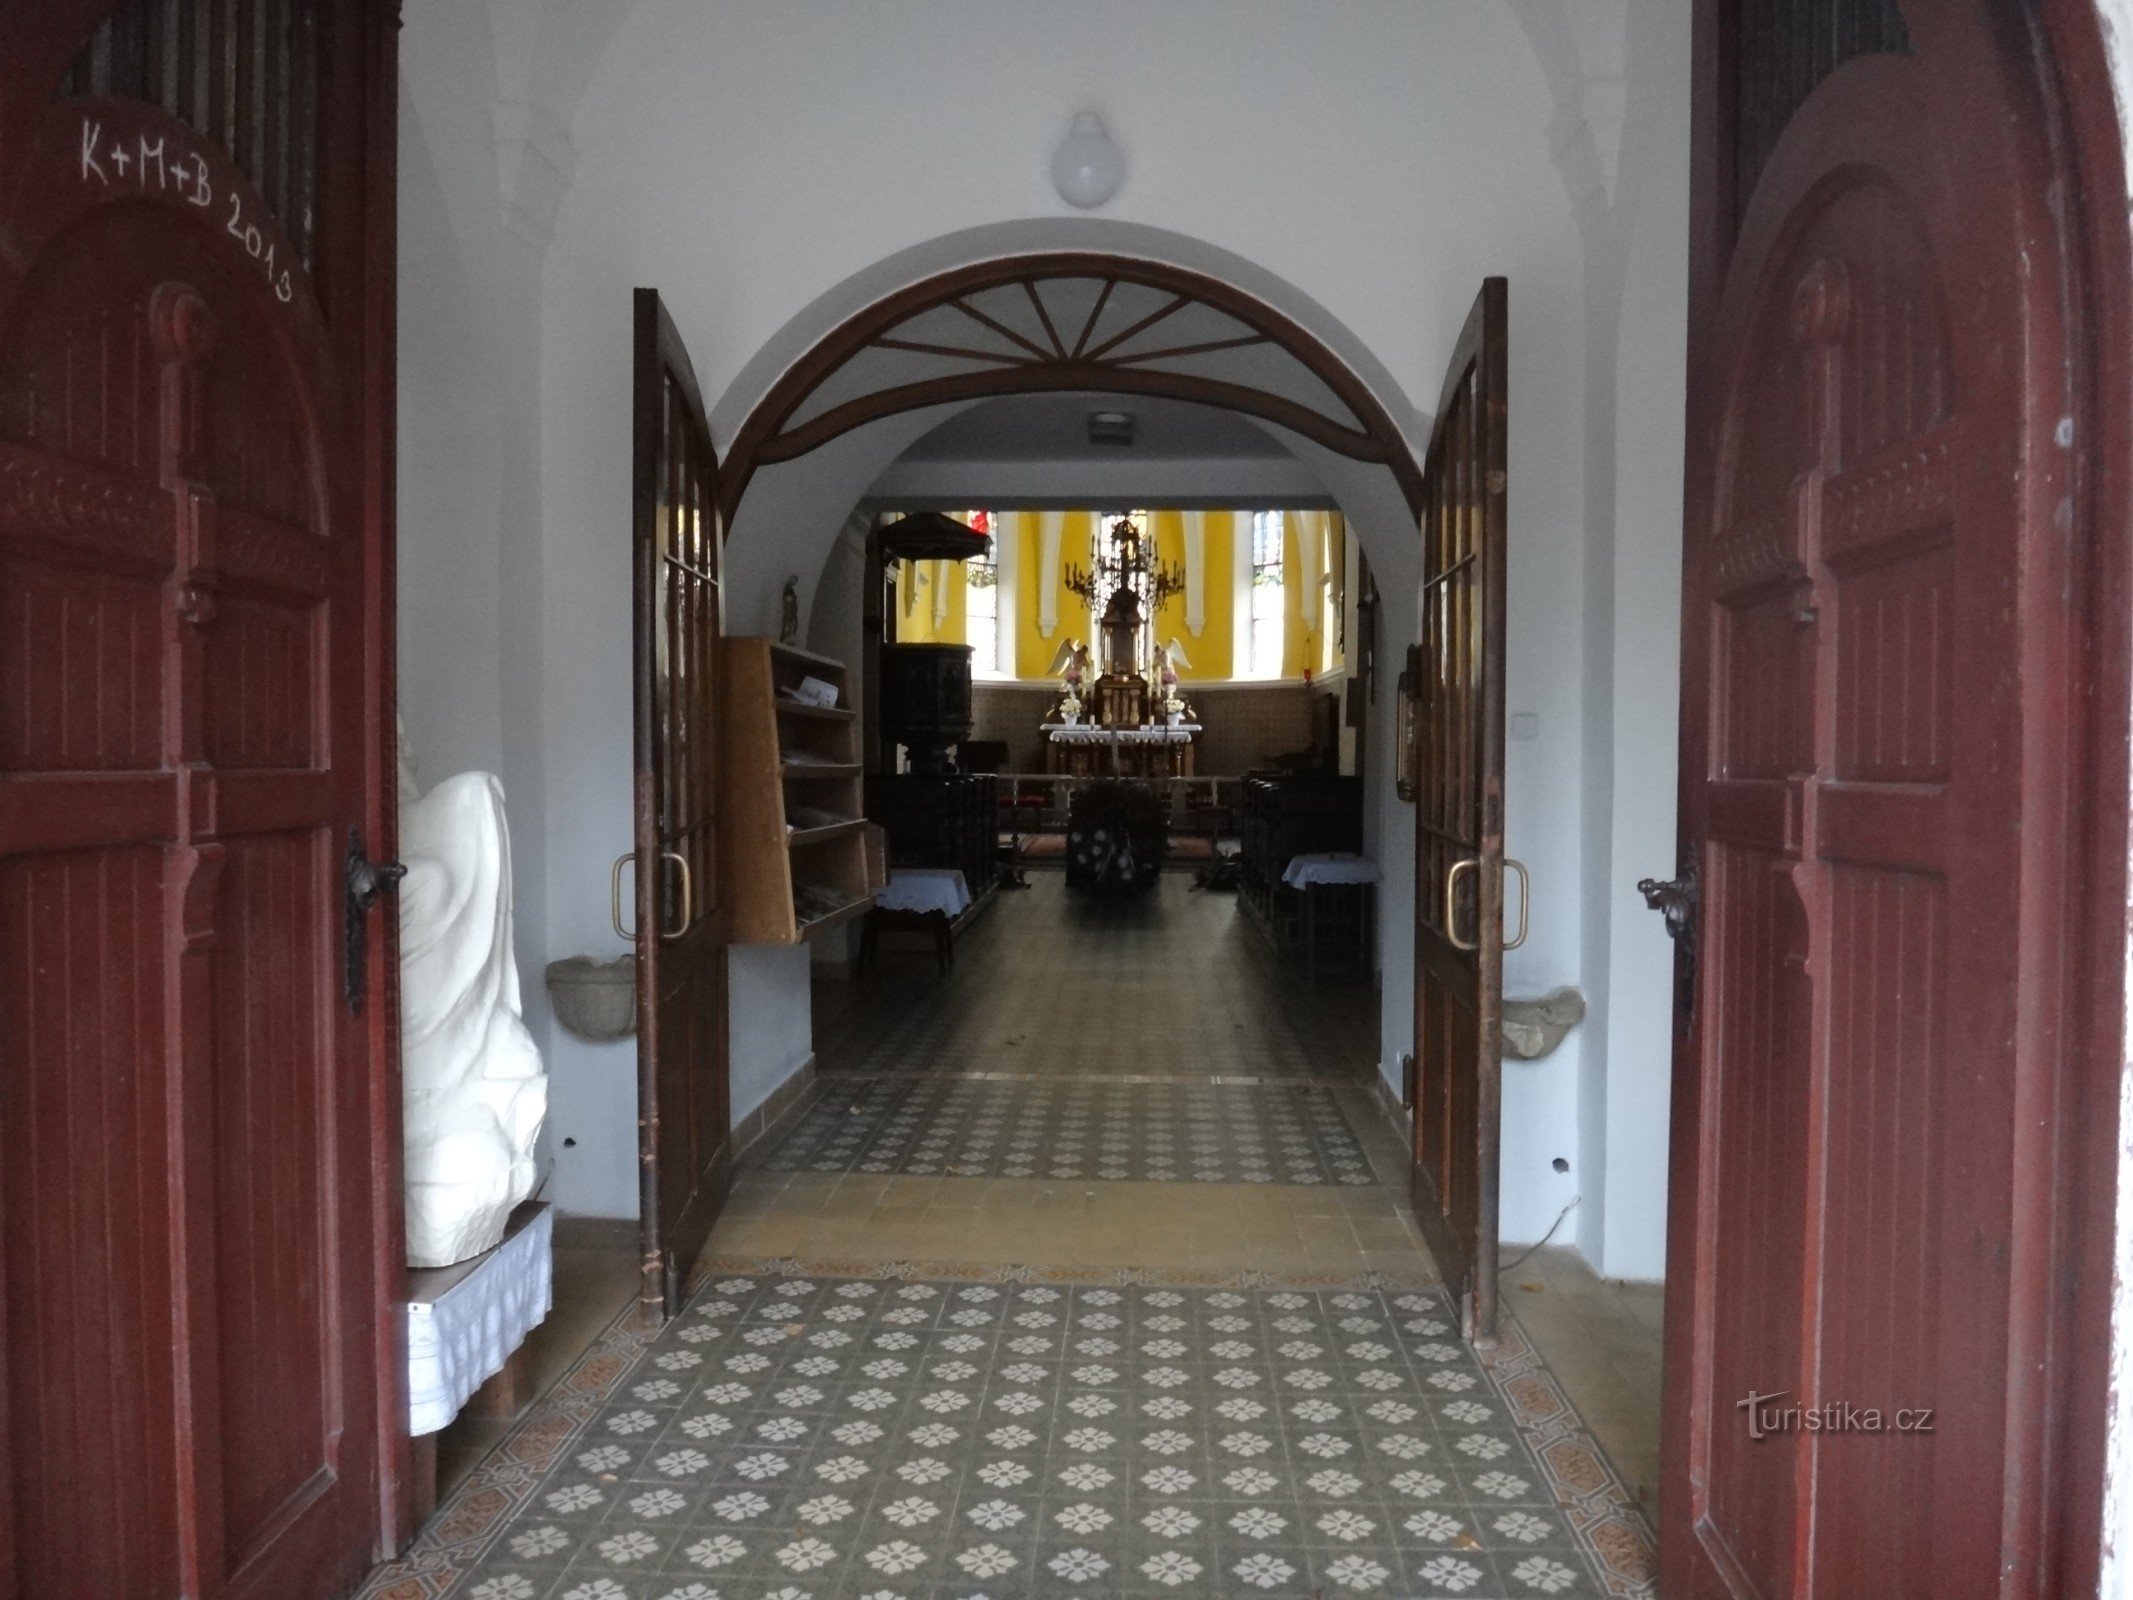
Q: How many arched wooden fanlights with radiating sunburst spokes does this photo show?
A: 1